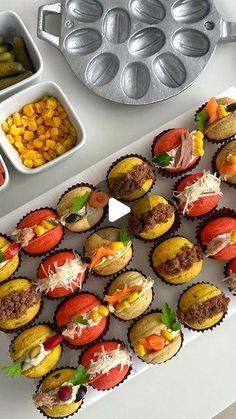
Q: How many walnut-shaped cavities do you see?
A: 10